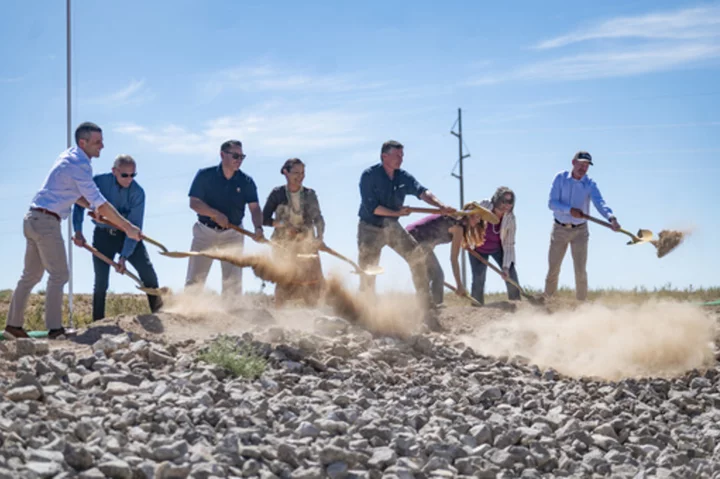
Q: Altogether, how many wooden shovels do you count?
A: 8